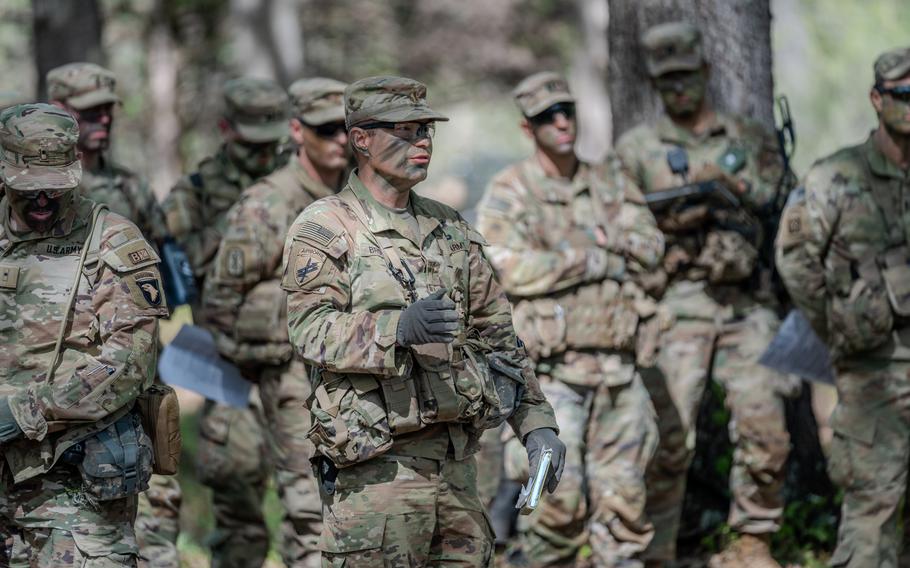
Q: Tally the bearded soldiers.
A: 0